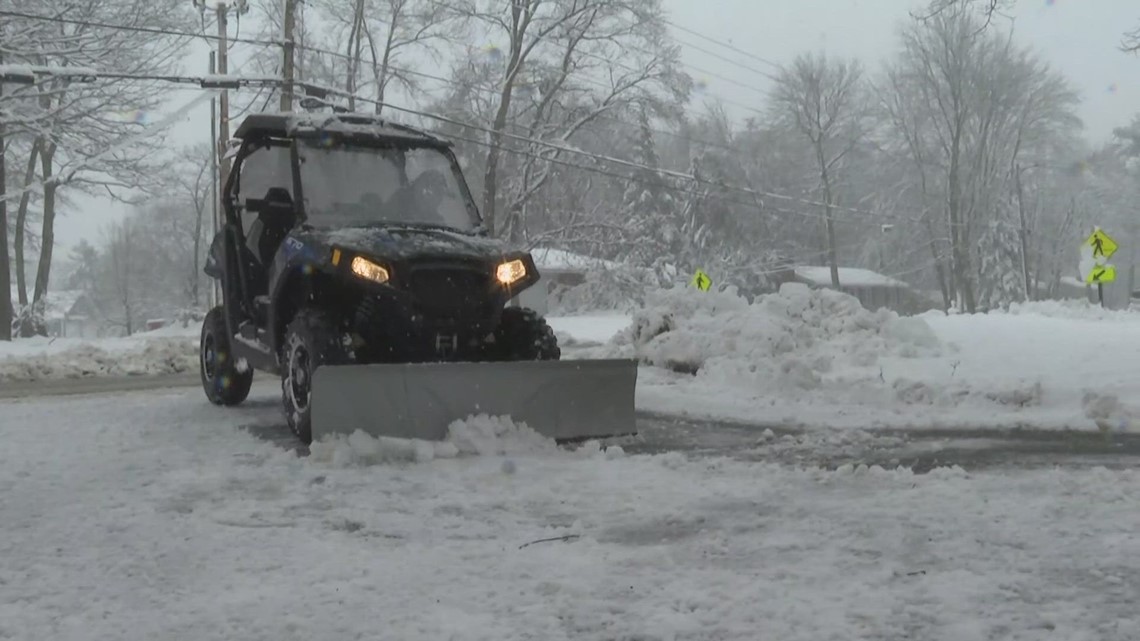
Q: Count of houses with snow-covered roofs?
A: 3